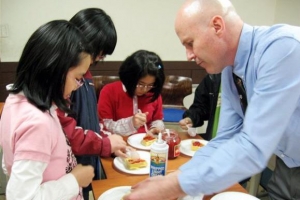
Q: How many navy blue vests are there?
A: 1